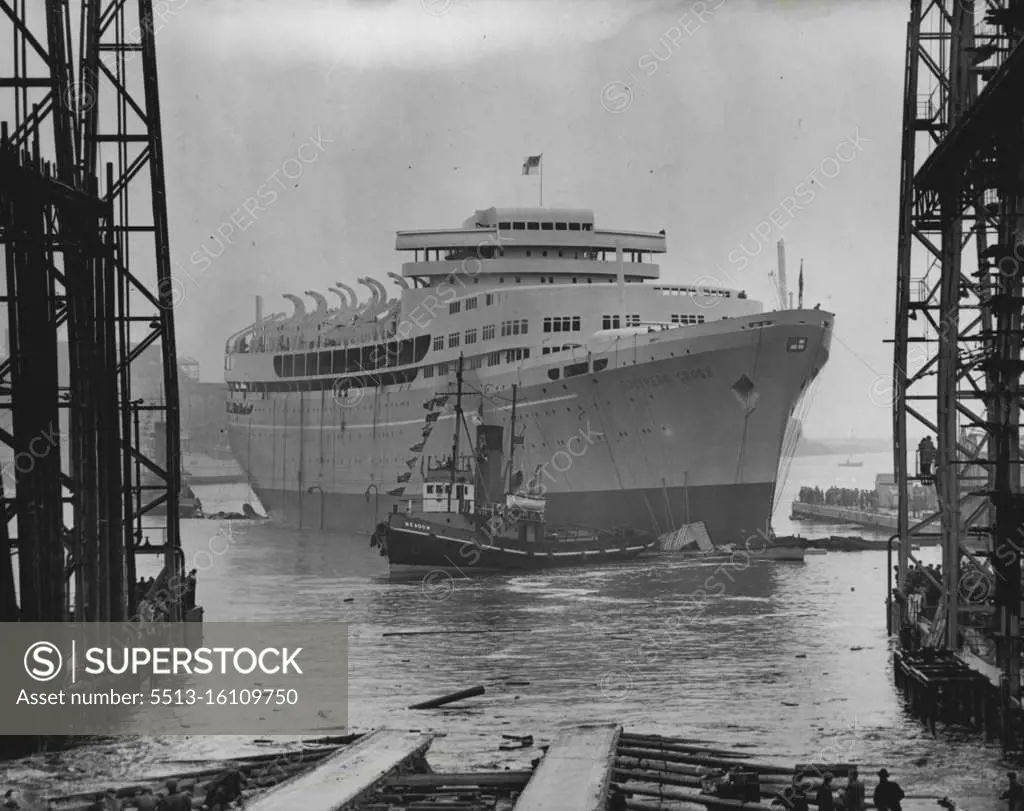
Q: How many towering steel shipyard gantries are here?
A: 2